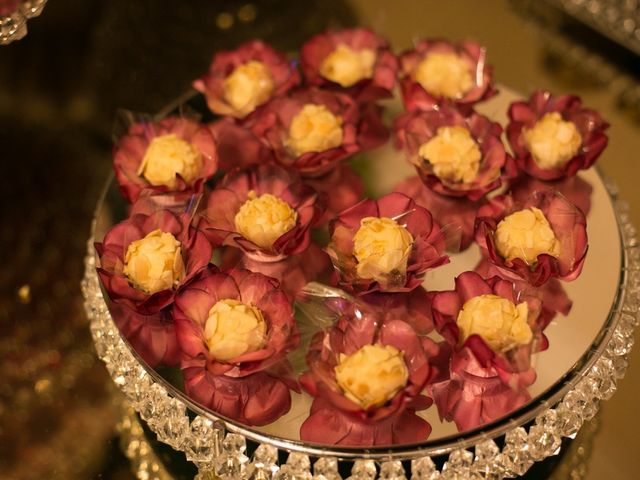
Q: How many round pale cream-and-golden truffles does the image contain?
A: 14